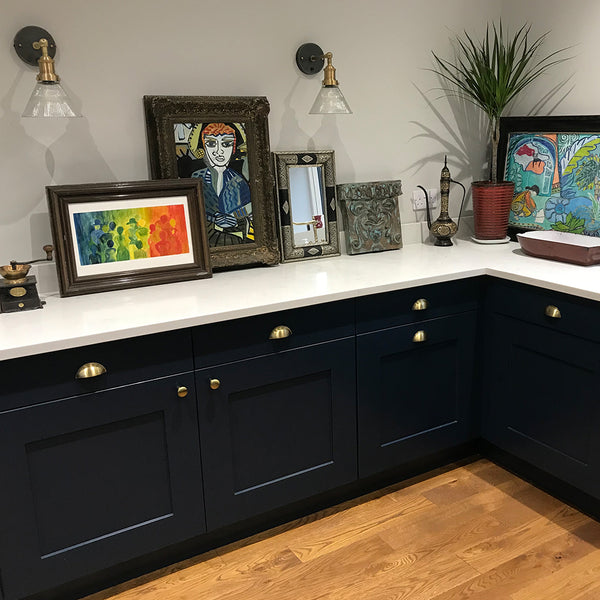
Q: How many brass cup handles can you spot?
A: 5